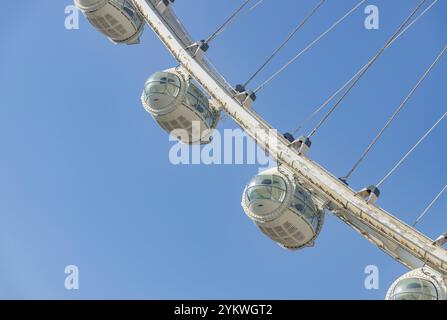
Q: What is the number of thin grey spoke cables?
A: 9